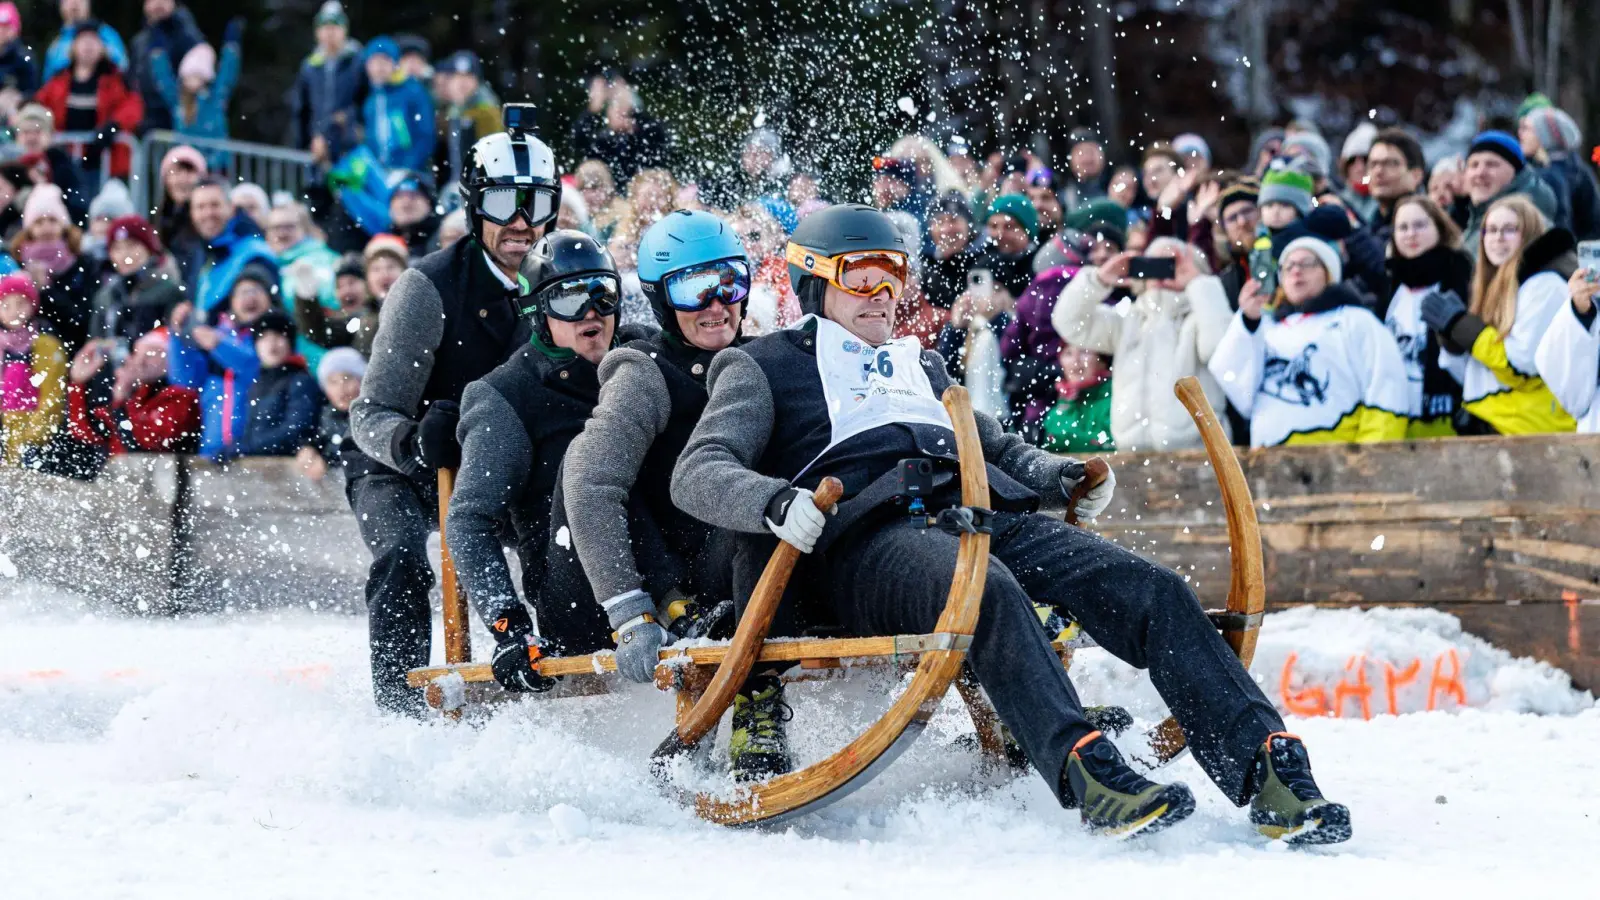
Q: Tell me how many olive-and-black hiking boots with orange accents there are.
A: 2